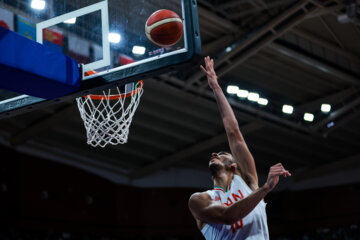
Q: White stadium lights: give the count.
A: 11